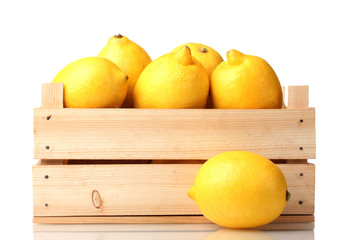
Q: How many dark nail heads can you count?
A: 8